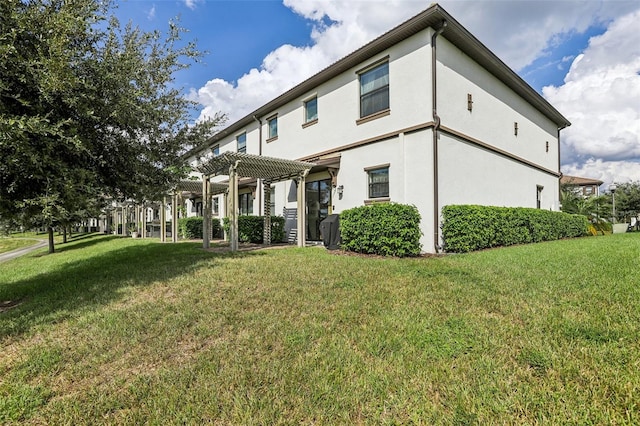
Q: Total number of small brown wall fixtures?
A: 3